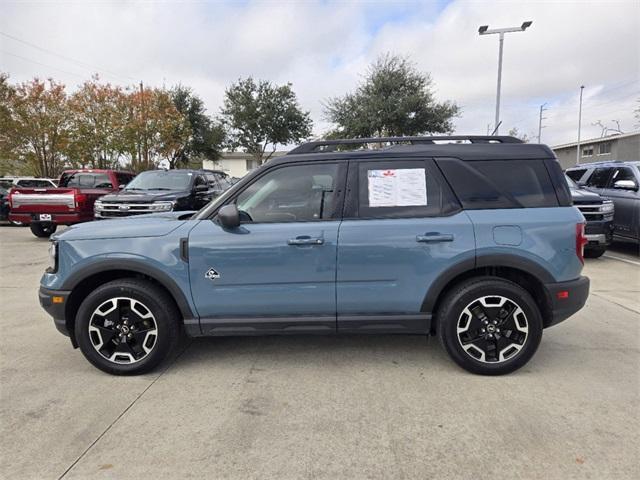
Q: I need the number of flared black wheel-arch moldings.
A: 2